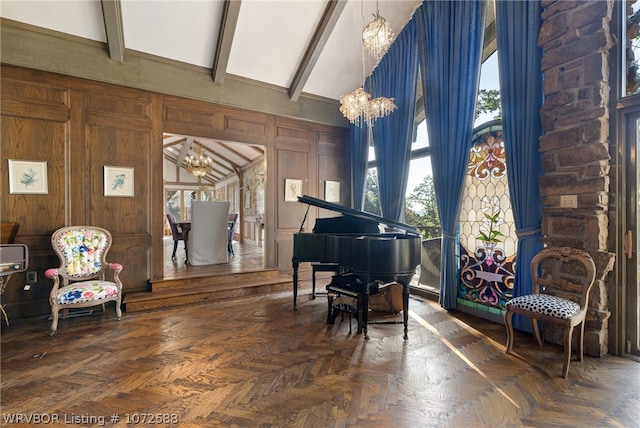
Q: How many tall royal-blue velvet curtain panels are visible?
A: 4